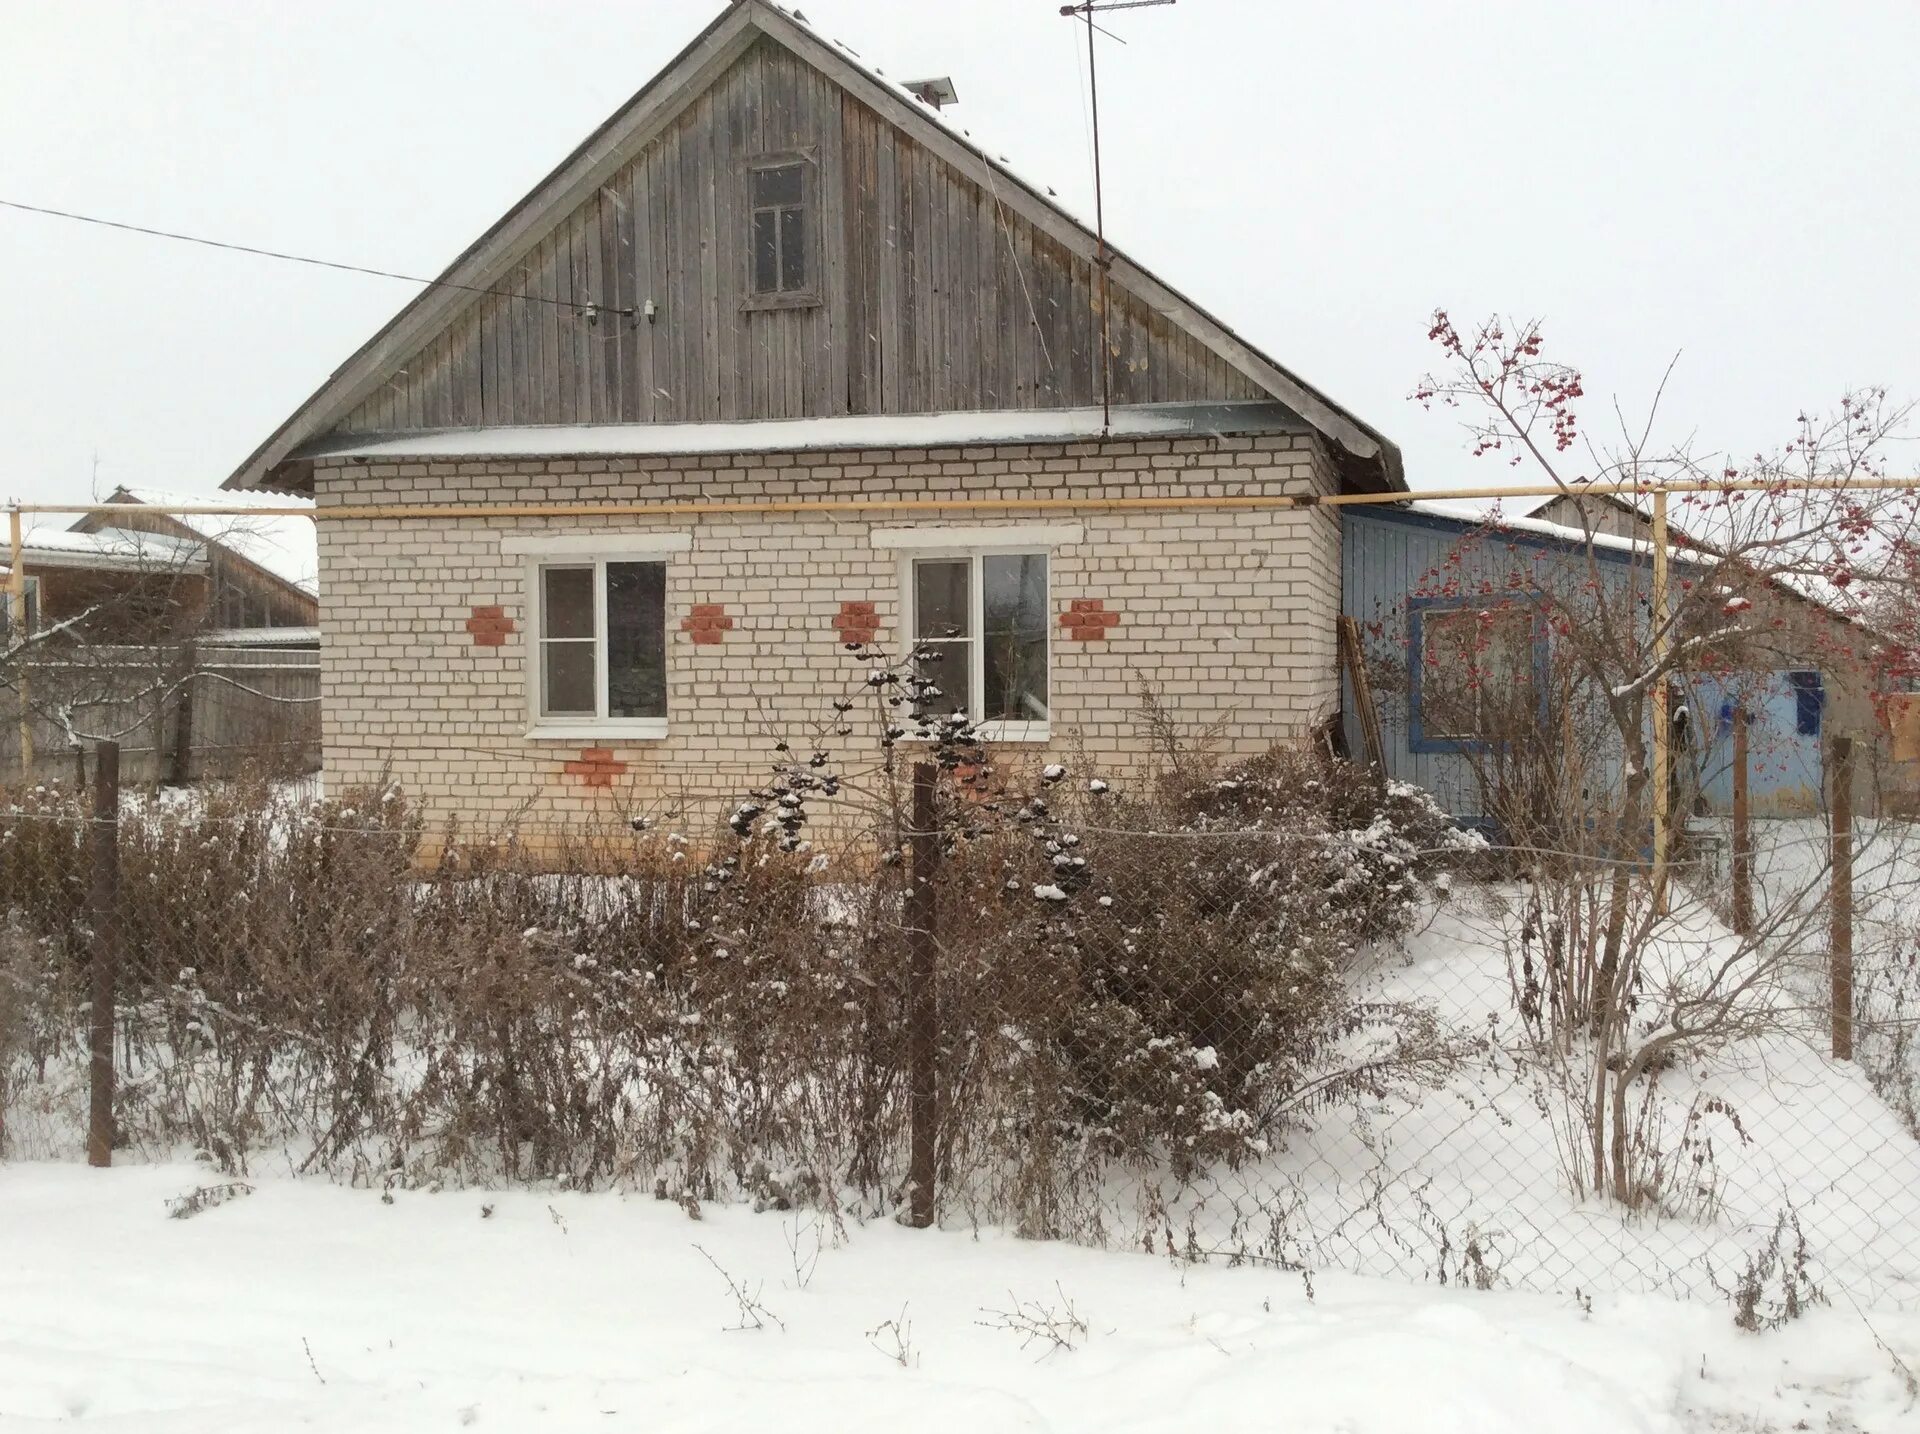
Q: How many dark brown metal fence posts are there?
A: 4